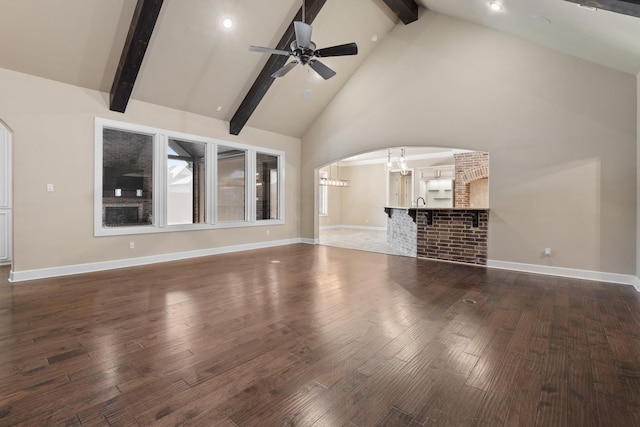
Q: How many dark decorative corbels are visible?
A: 4